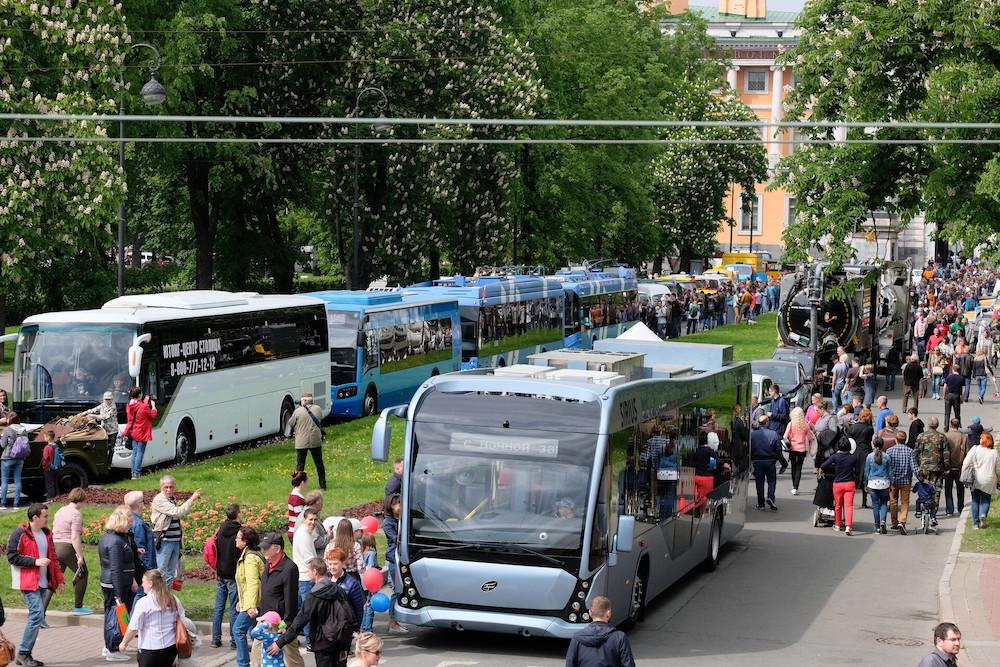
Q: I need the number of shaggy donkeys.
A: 0